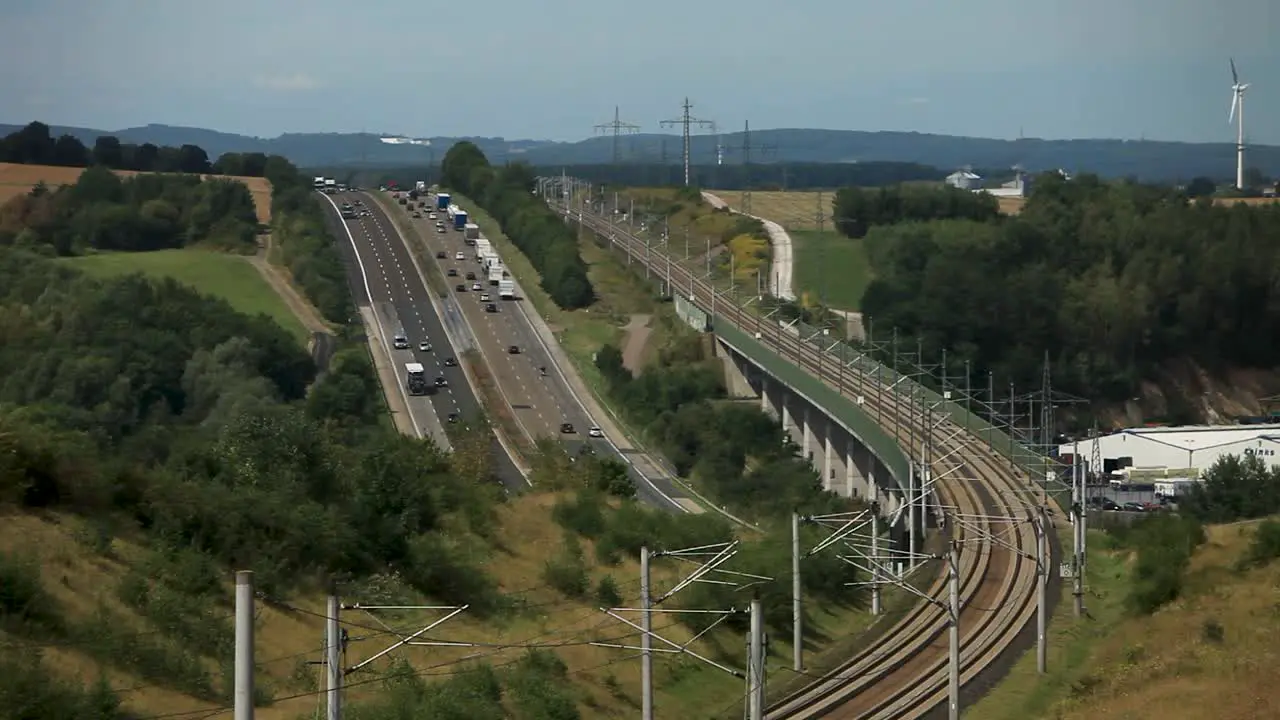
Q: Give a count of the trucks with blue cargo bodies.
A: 2